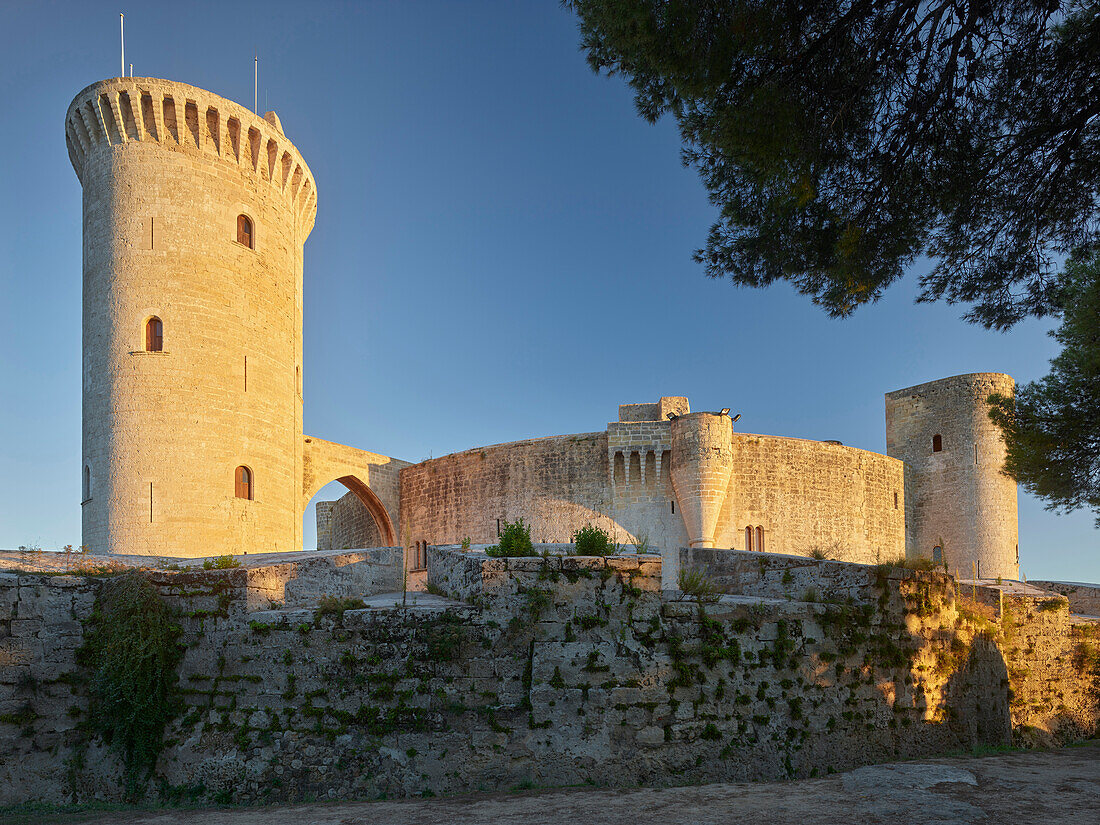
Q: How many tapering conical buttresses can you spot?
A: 1